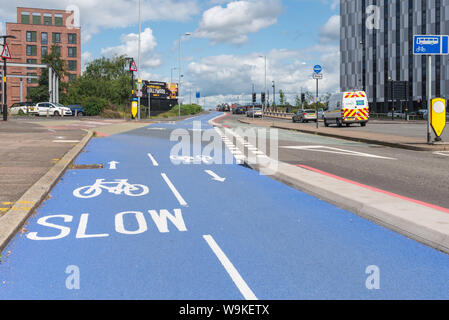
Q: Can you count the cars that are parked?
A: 3